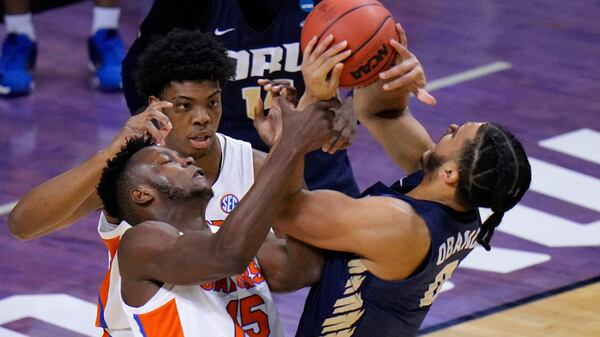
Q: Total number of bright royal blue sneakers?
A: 2